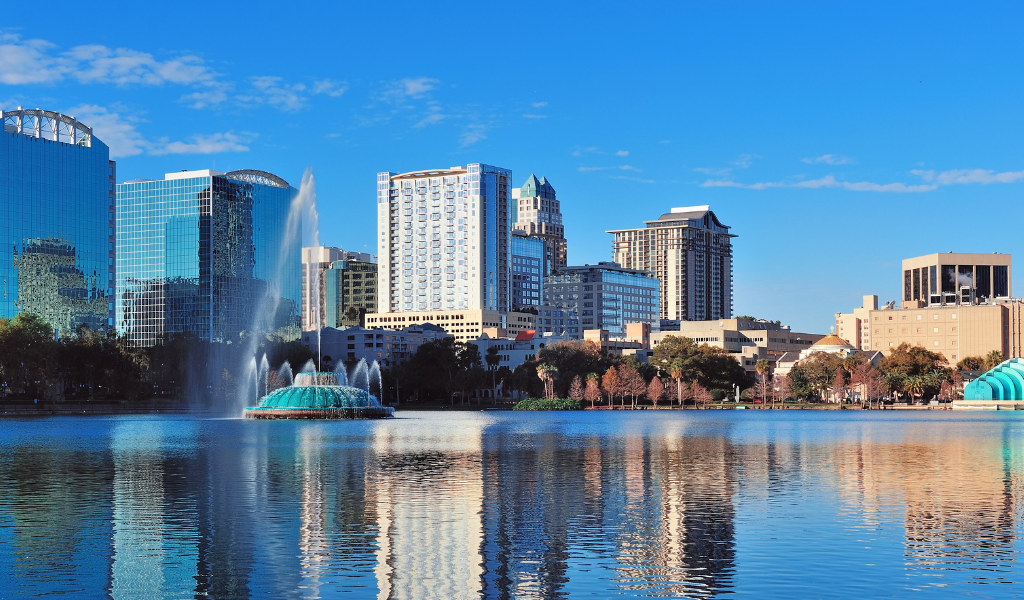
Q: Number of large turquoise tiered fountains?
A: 1